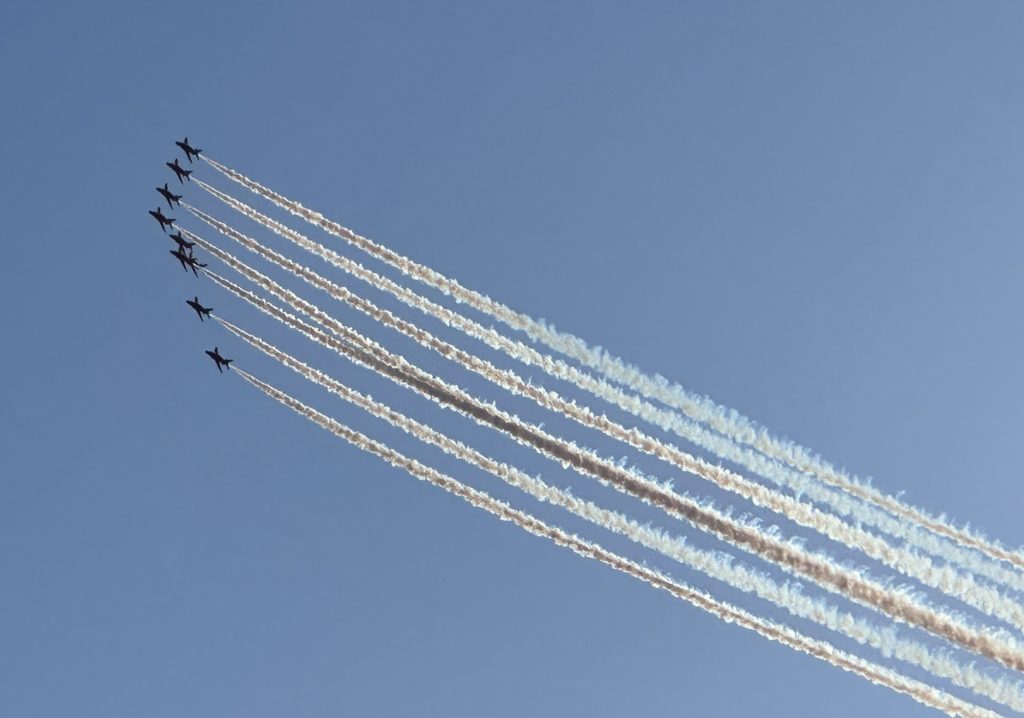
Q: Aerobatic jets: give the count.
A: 9